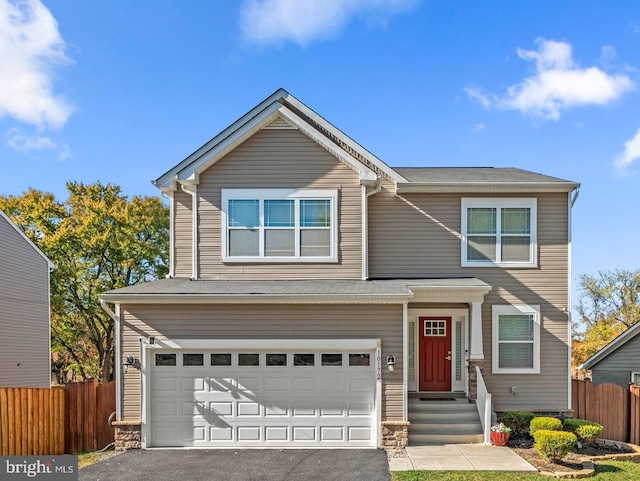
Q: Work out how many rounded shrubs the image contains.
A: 5